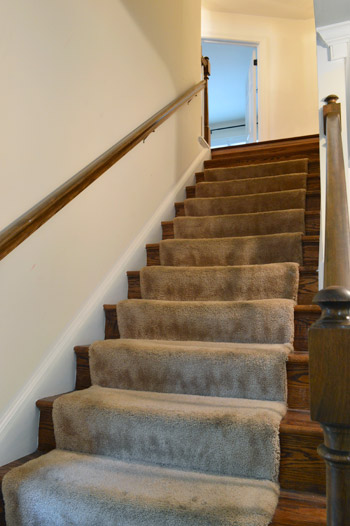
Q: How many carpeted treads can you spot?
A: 10